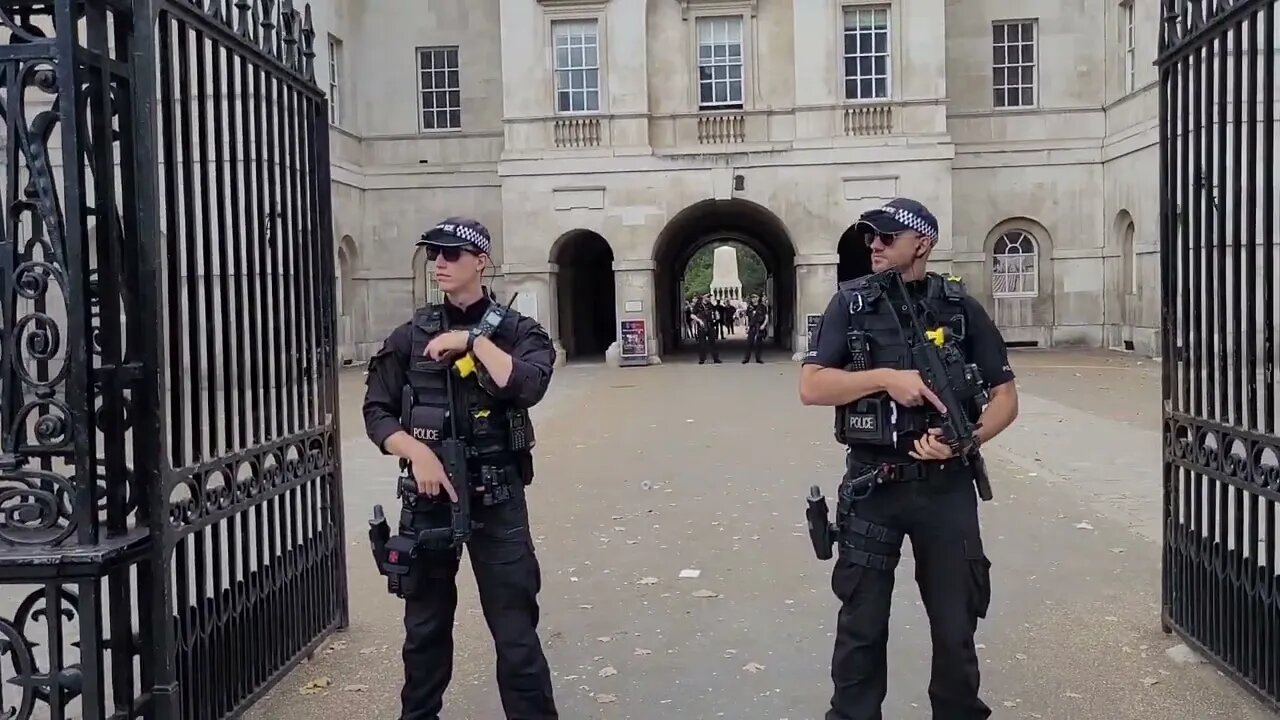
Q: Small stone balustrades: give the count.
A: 3